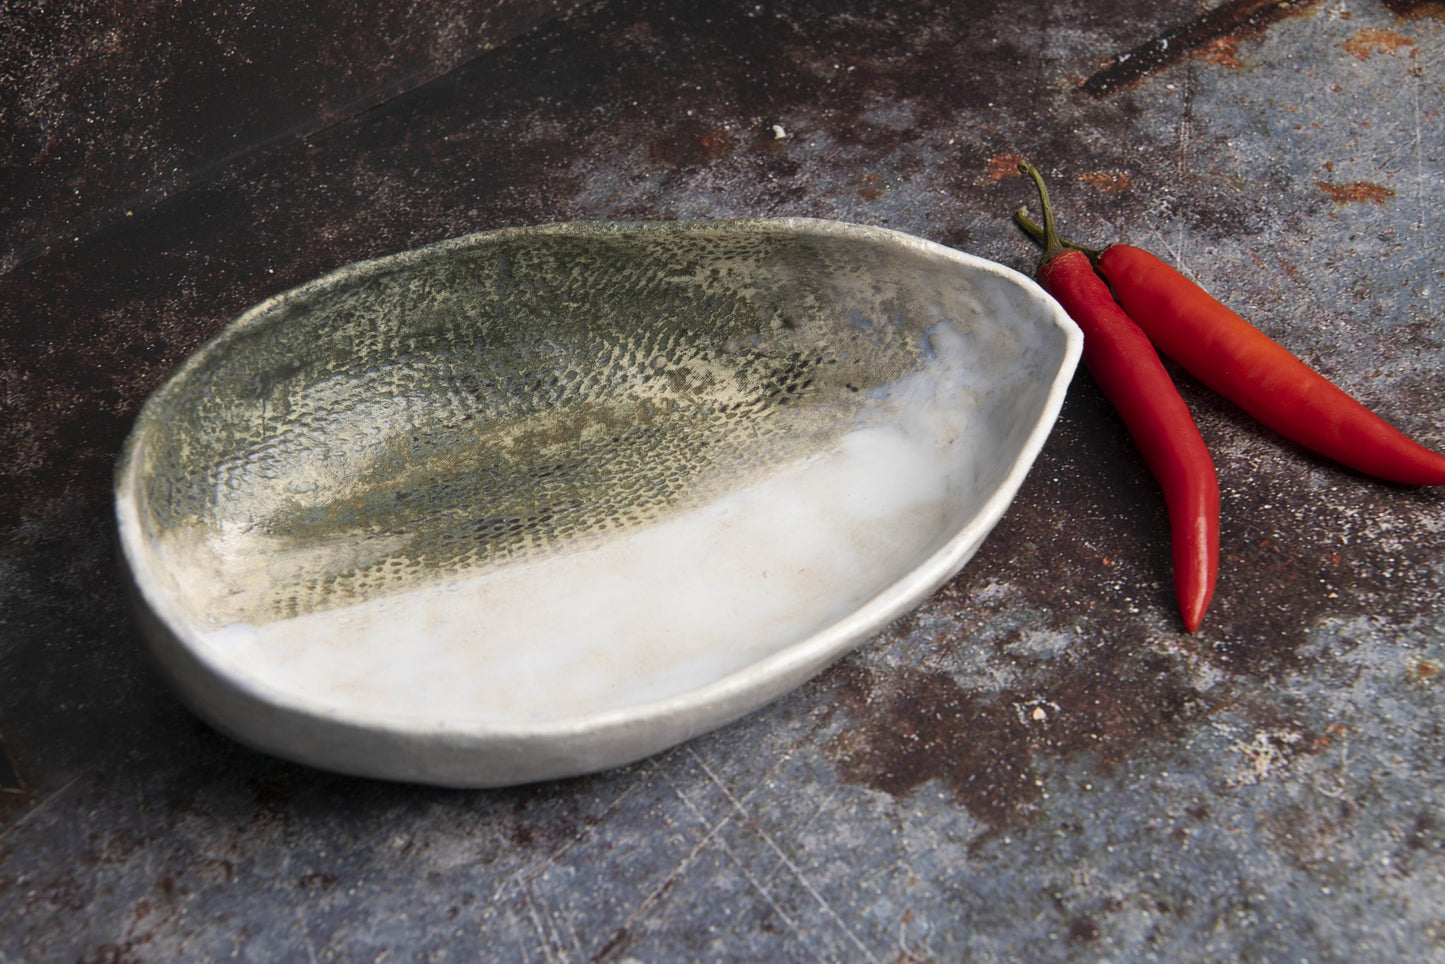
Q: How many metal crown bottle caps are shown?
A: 0